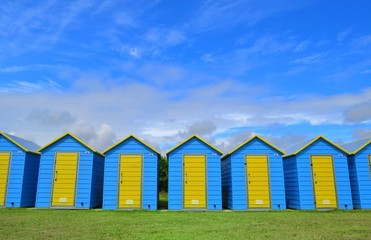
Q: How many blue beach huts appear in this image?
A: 7